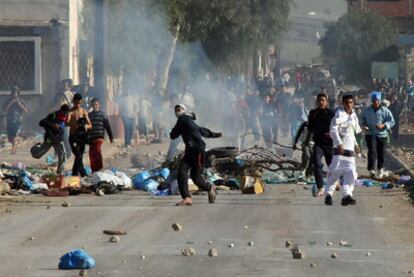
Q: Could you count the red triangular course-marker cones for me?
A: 0